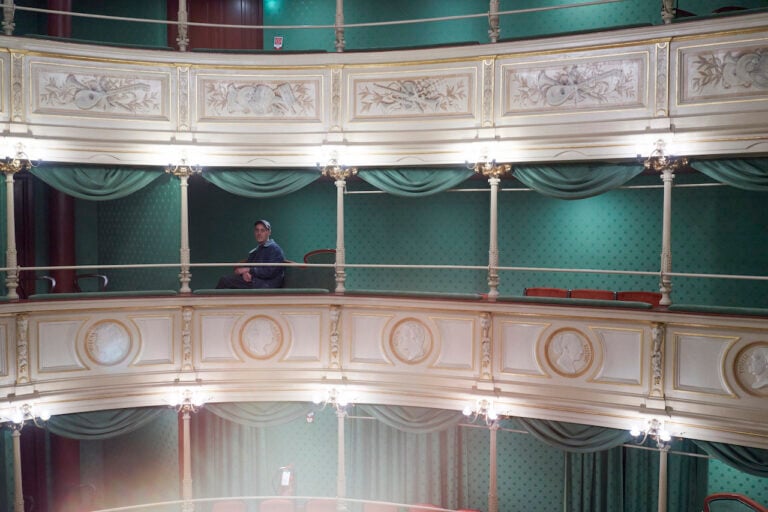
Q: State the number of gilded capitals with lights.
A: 10